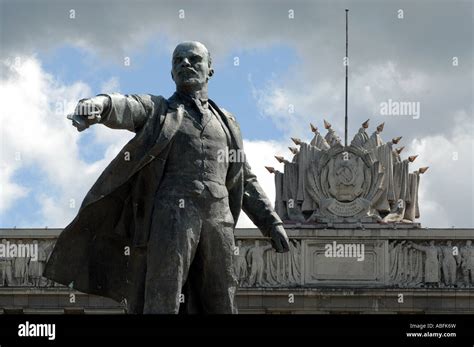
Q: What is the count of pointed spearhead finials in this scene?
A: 12